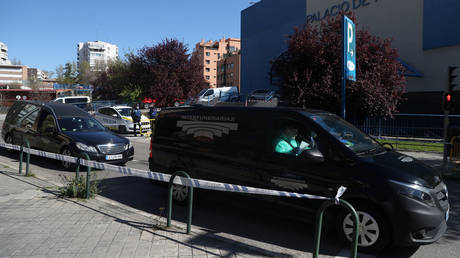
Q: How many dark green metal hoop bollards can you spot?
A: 4